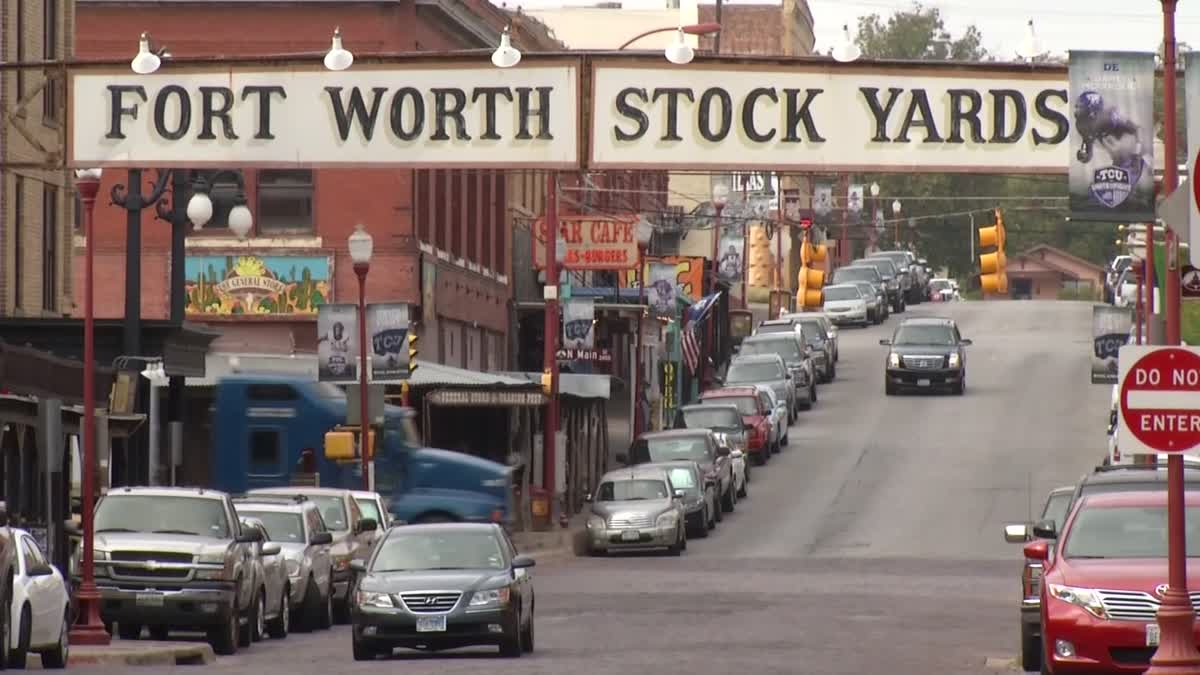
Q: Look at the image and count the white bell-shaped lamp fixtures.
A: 6